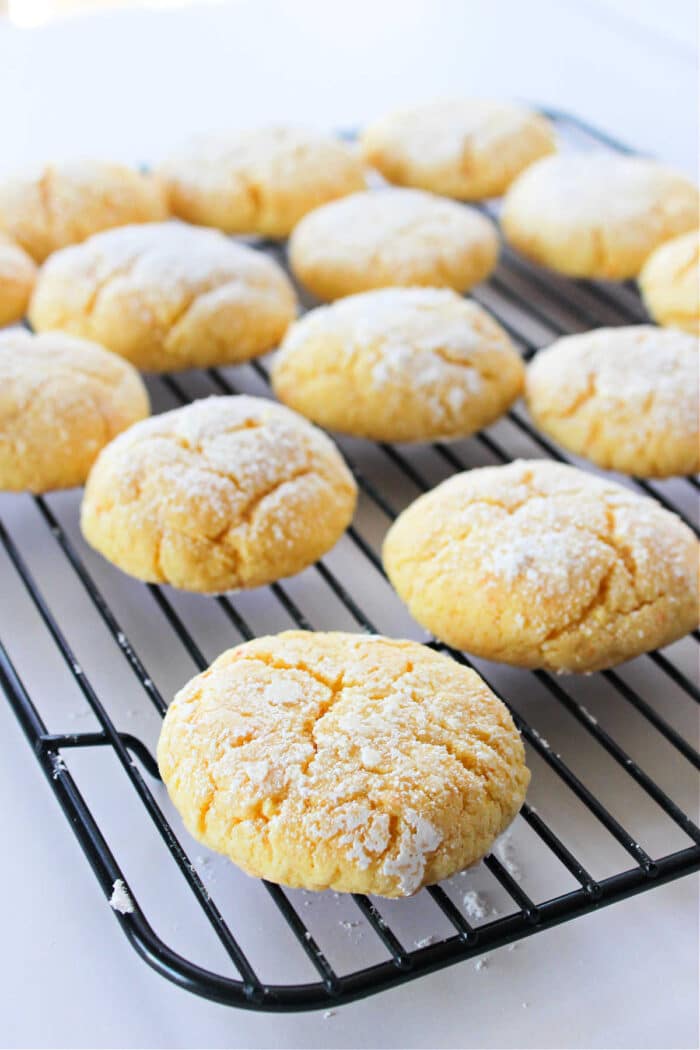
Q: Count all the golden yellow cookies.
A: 14